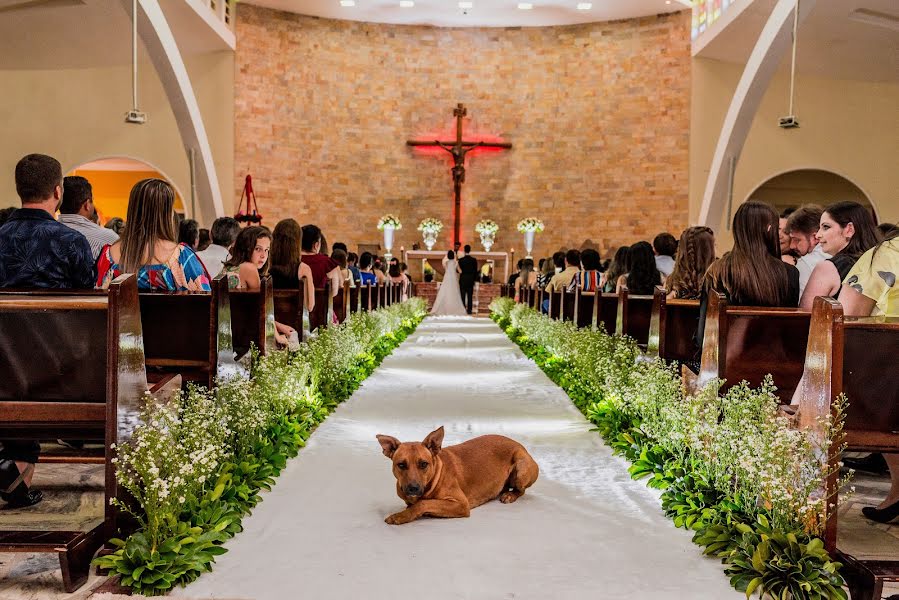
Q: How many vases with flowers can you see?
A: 4